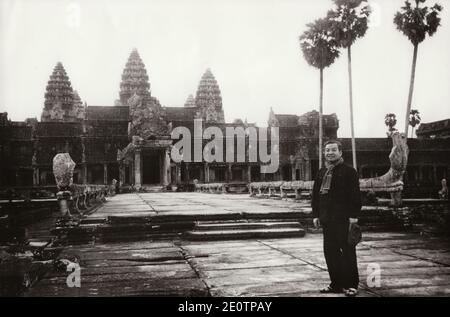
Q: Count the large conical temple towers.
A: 3